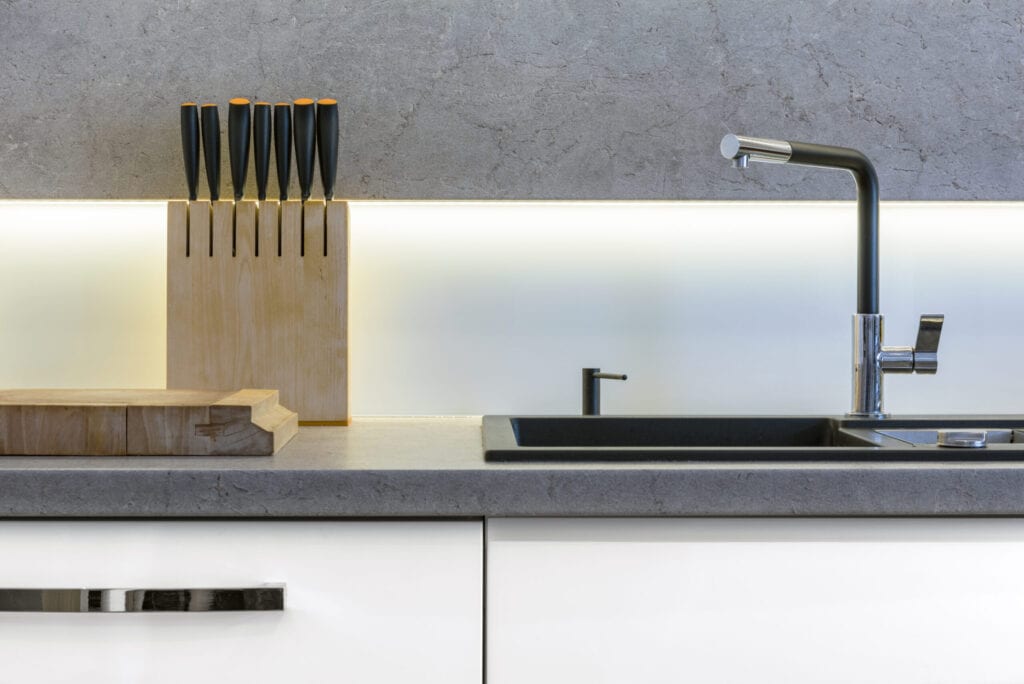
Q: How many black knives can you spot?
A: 7